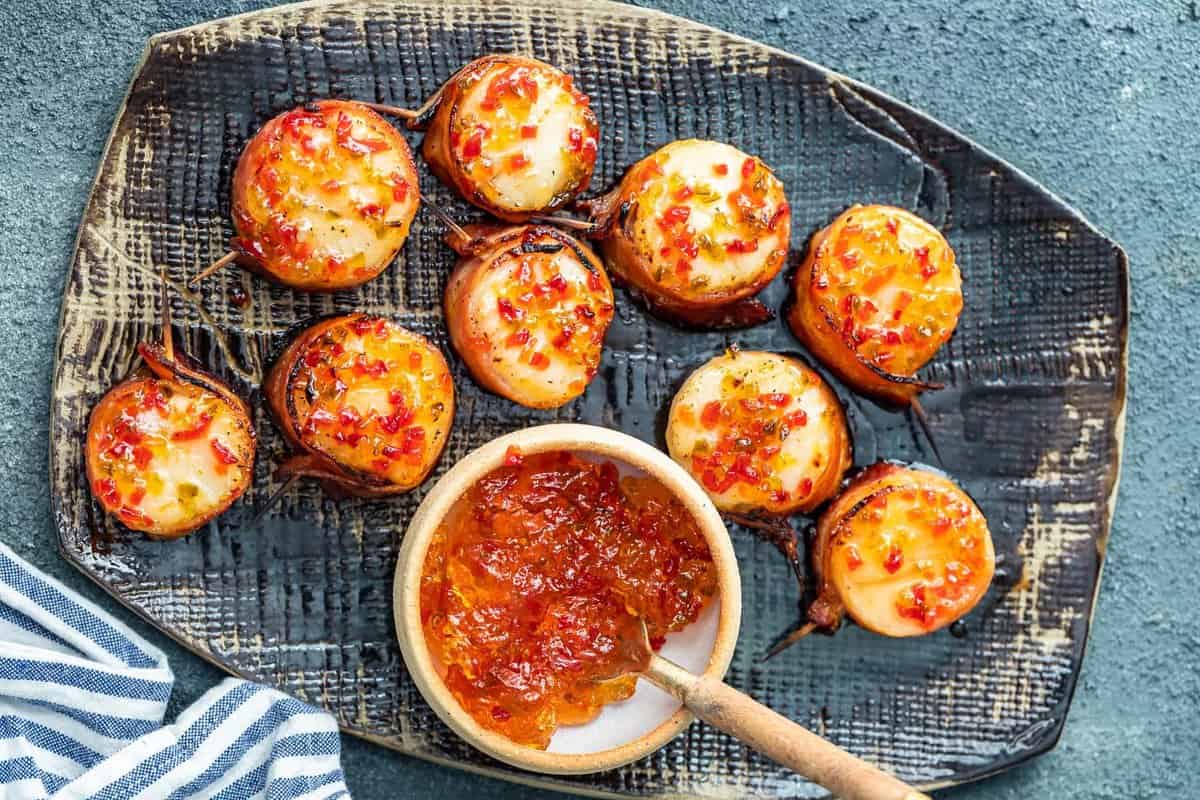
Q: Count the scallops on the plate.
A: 9